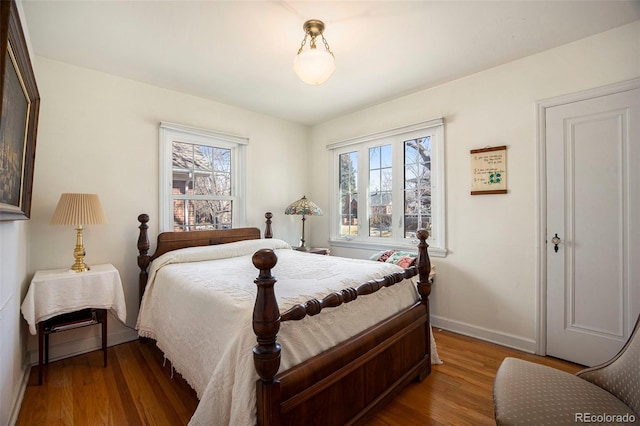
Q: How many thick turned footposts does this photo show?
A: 2